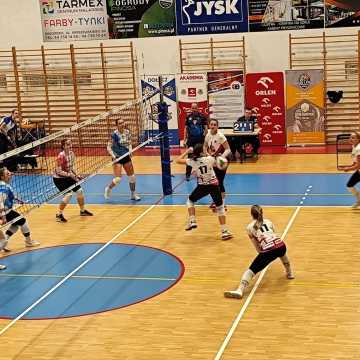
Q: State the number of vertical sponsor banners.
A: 5